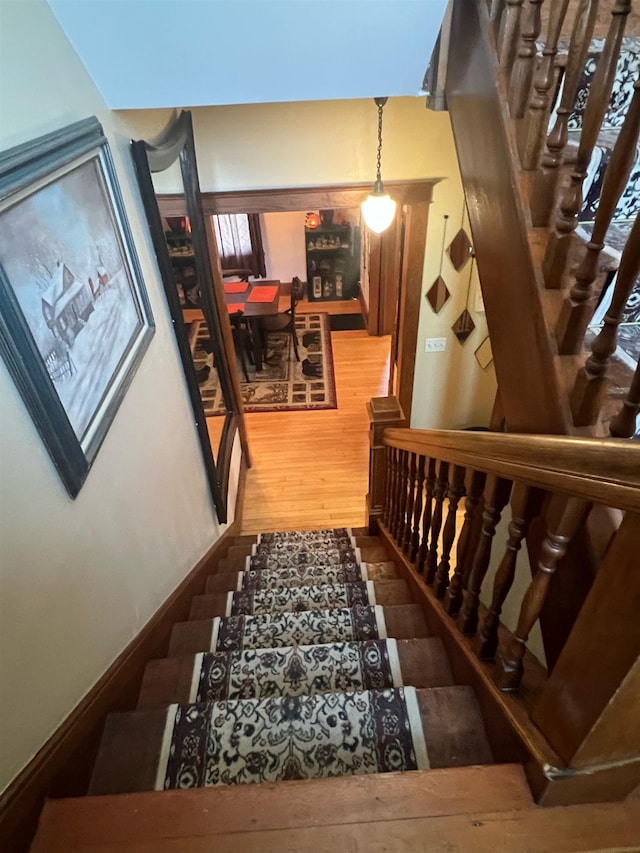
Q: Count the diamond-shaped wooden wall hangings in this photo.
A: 4